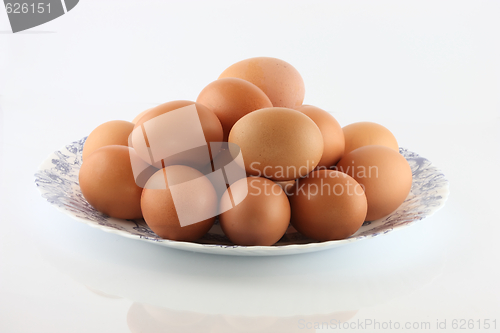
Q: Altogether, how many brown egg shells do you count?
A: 13